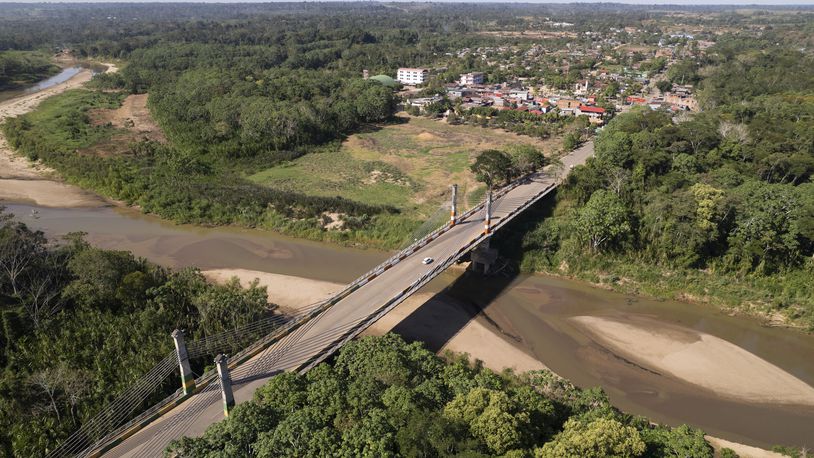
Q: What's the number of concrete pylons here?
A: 4